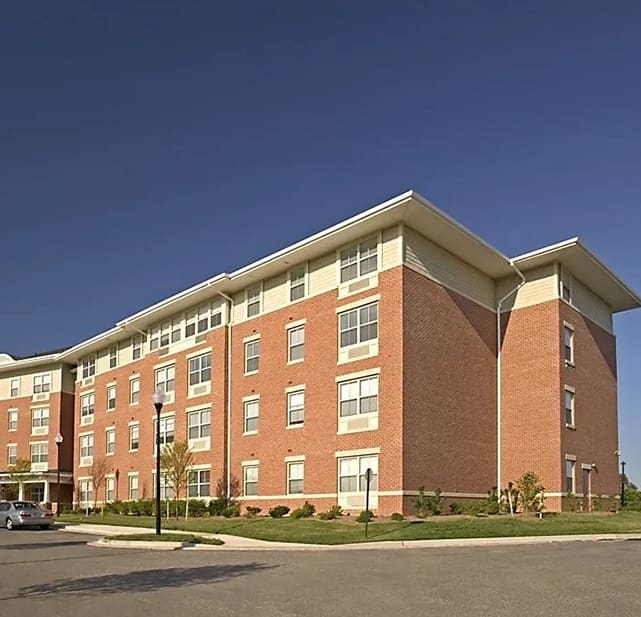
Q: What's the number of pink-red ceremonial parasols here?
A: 0